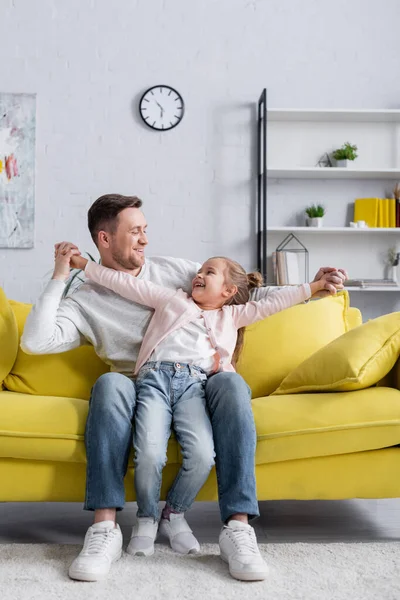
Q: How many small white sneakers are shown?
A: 2